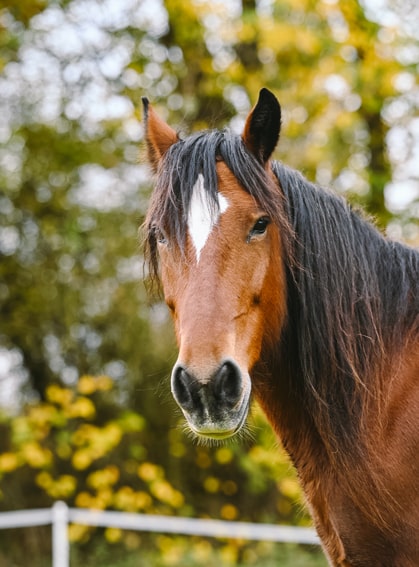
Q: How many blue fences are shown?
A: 0